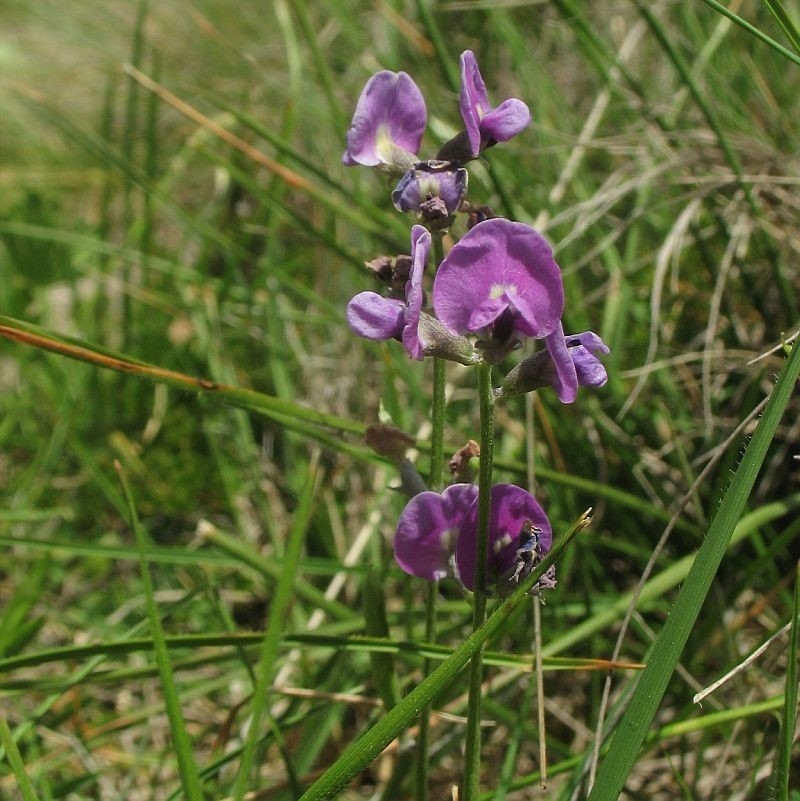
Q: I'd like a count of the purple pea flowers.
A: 8